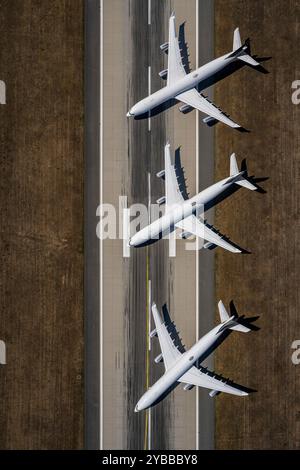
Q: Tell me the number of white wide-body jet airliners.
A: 3